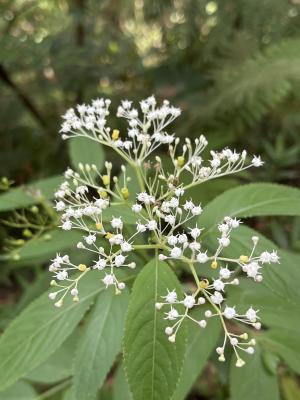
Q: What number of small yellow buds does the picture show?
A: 11